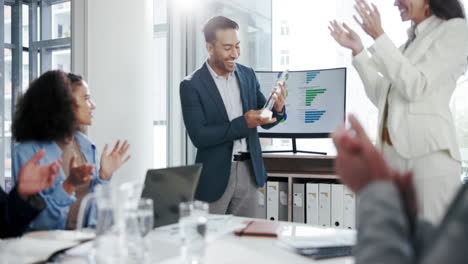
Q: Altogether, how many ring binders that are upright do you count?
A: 8